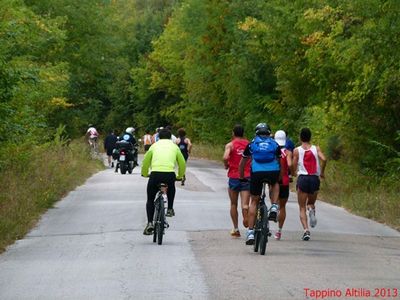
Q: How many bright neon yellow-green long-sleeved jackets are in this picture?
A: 1